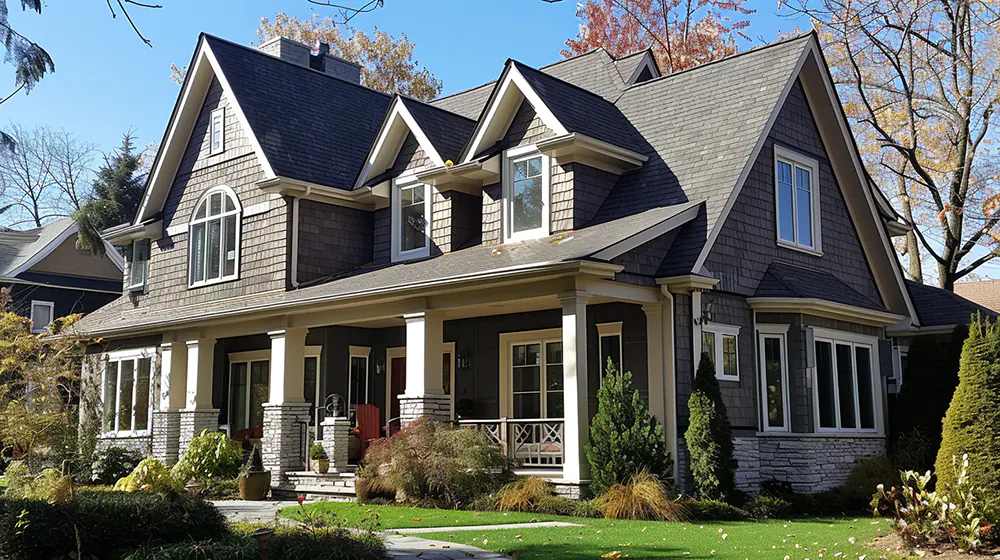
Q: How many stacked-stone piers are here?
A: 5